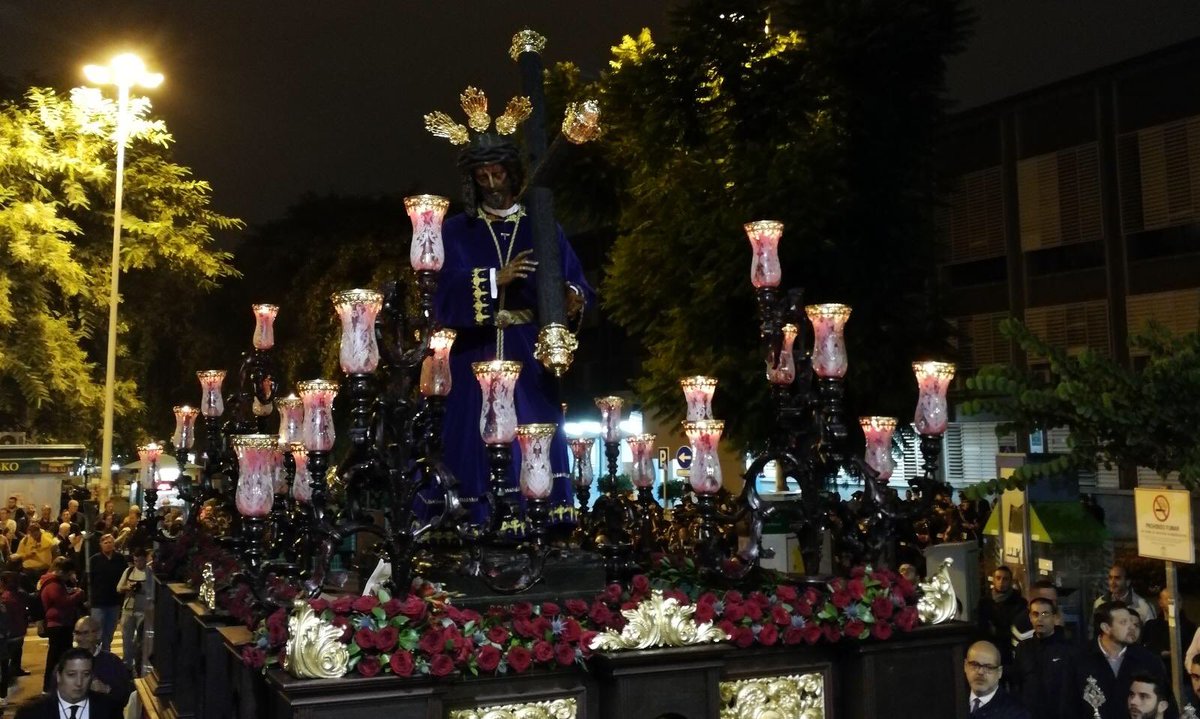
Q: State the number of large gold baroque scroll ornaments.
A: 3